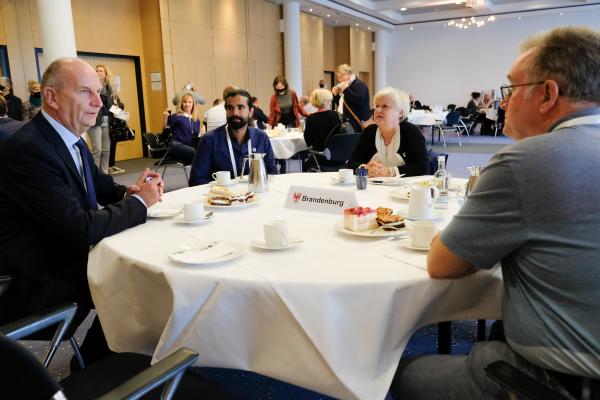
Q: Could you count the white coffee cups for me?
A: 5